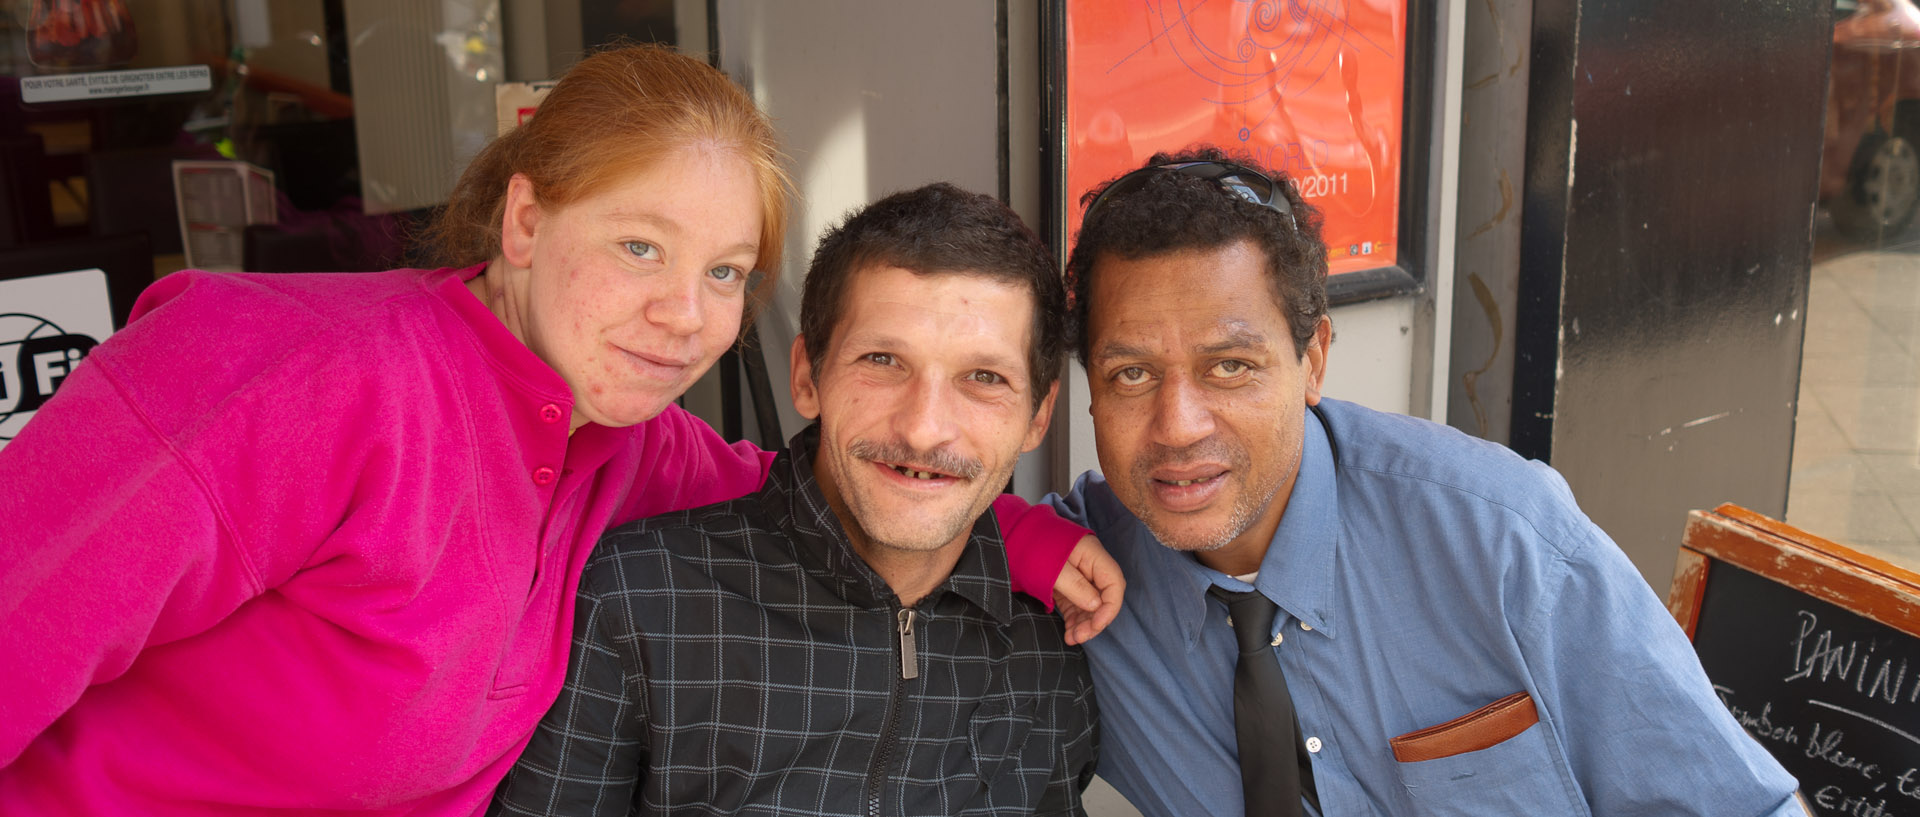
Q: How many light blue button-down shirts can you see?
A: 1